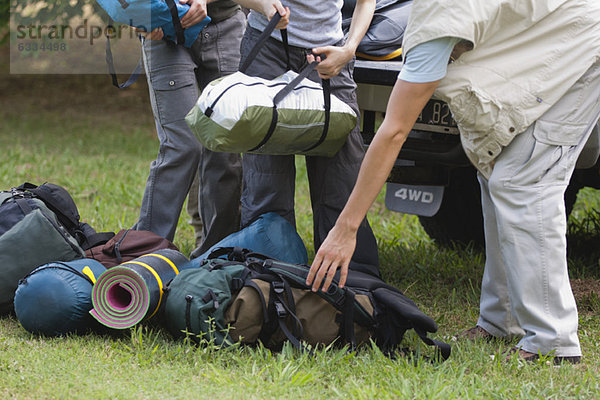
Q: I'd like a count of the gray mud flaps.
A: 1